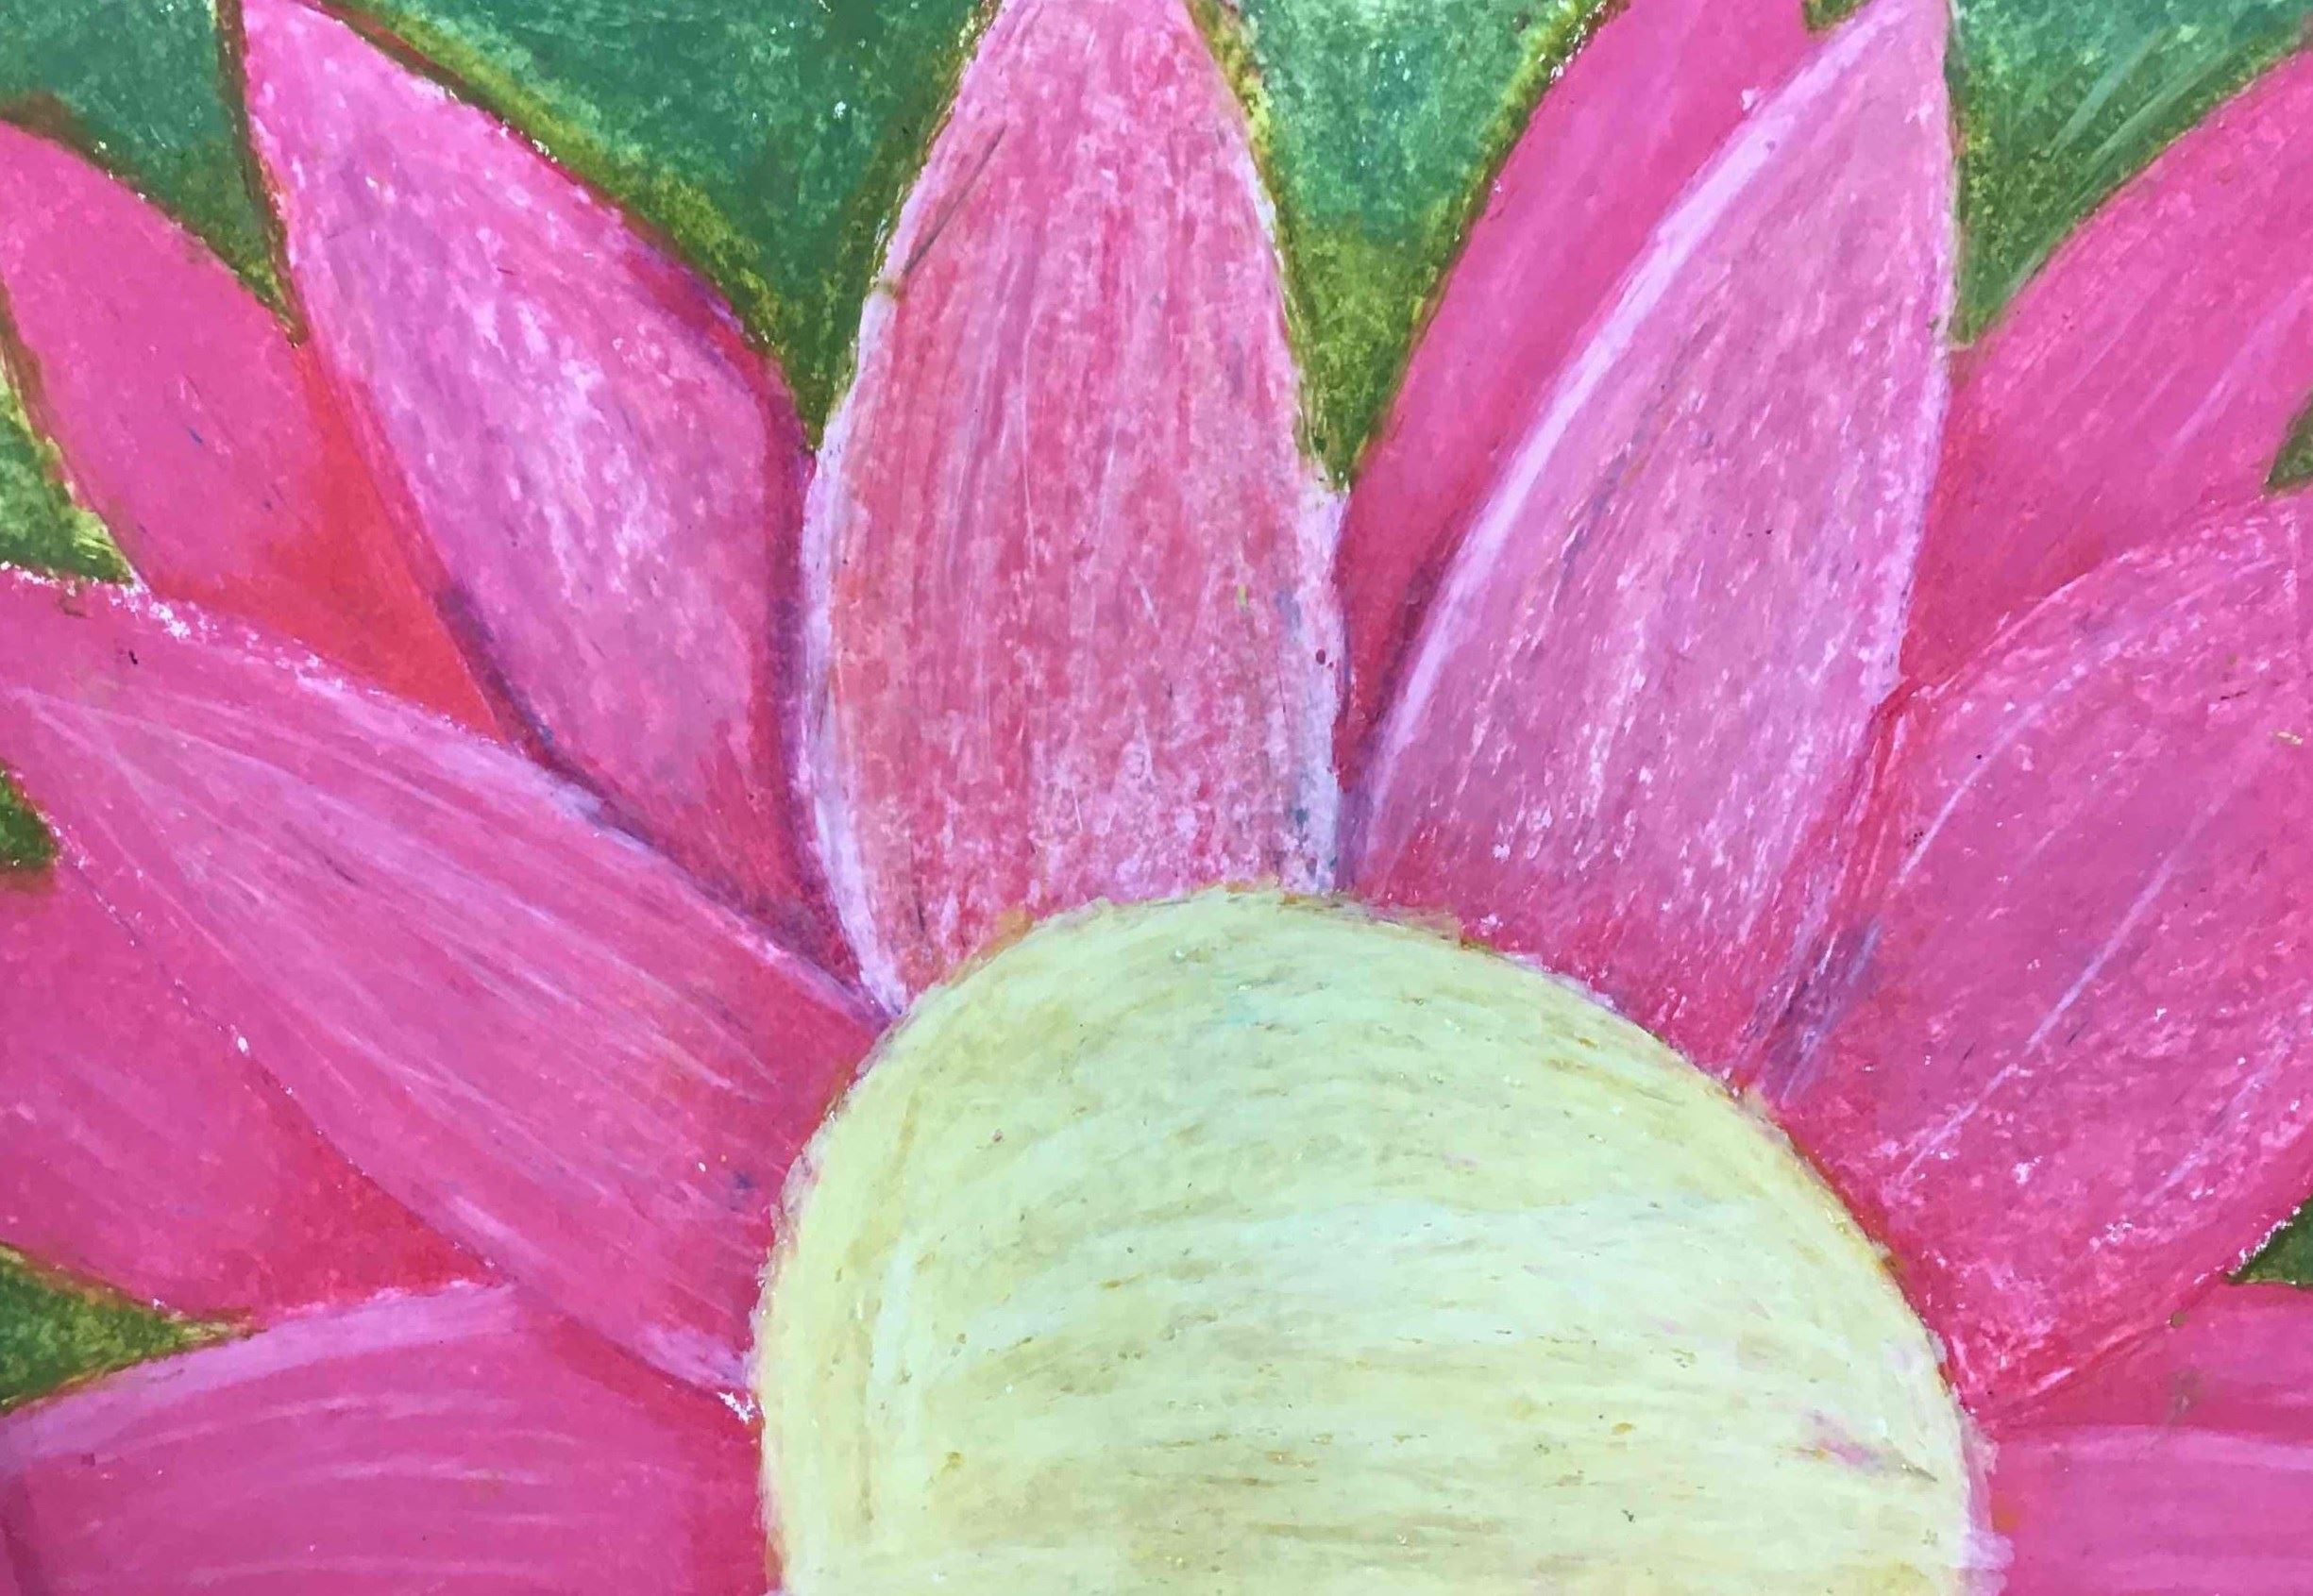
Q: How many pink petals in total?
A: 12